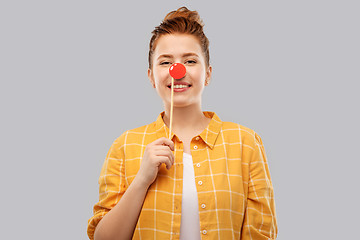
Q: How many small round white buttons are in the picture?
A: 6